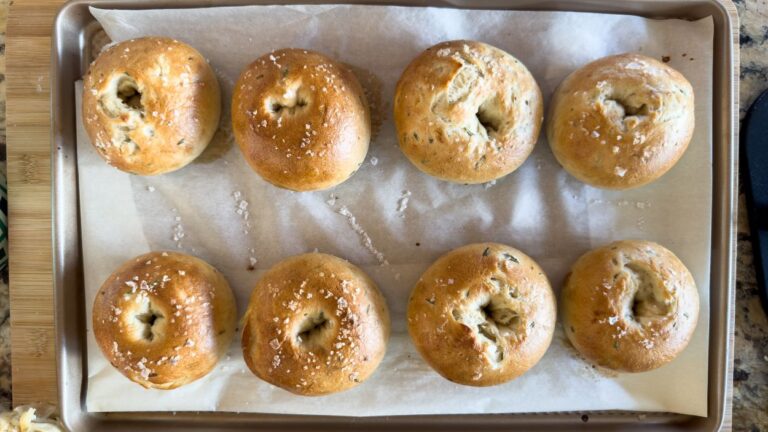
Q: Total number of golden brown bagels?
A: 8